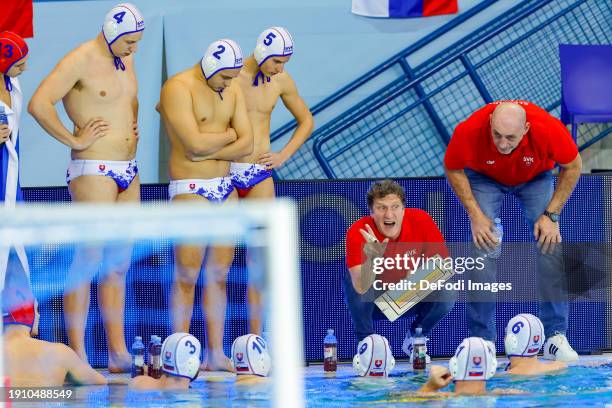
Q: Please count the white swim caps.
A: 8